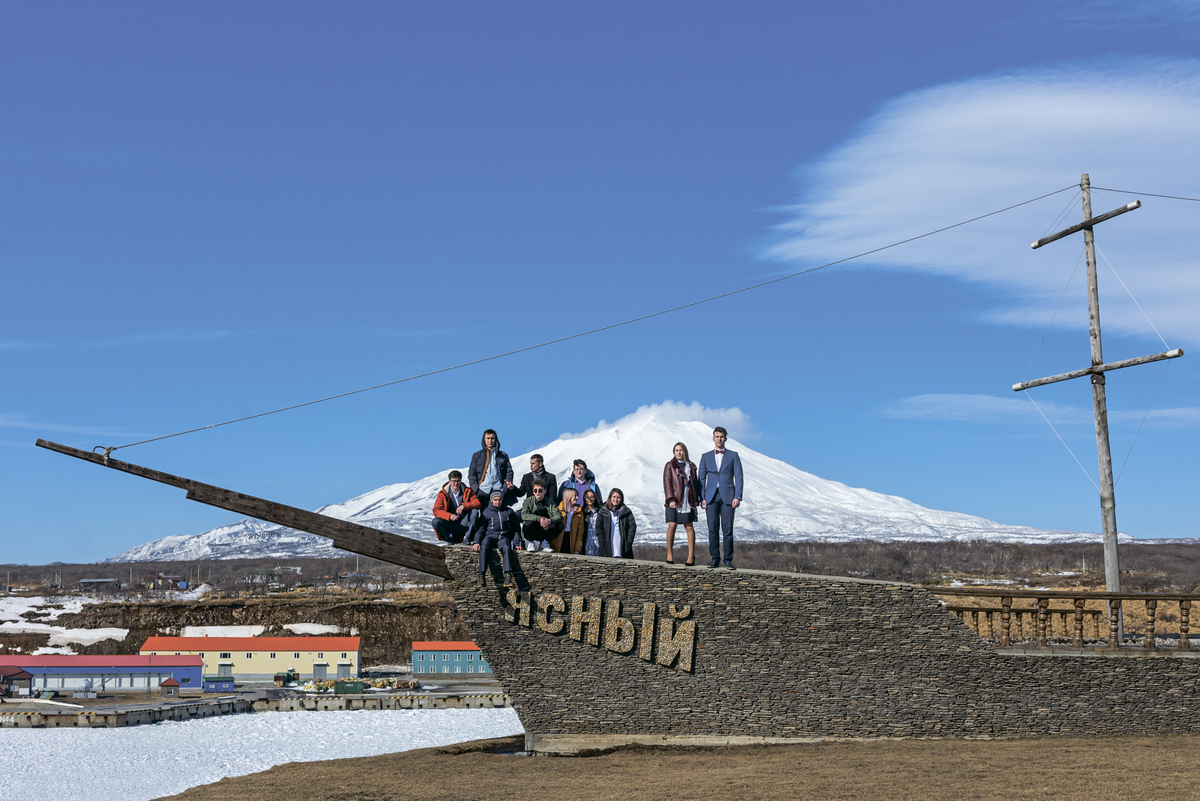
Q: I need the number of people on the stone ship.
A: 11